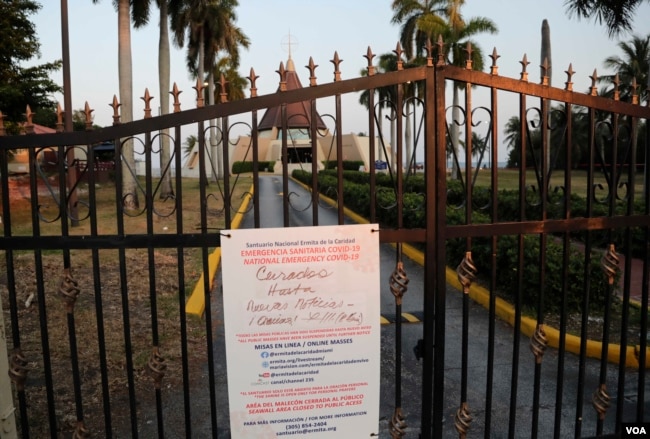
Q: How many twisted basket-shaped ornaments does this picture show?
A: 11